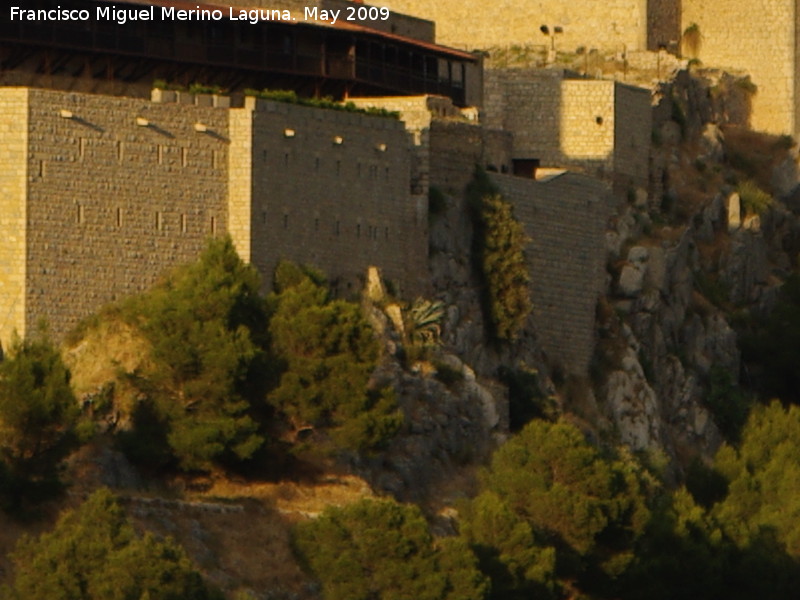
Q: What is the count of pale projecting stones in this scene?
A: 6